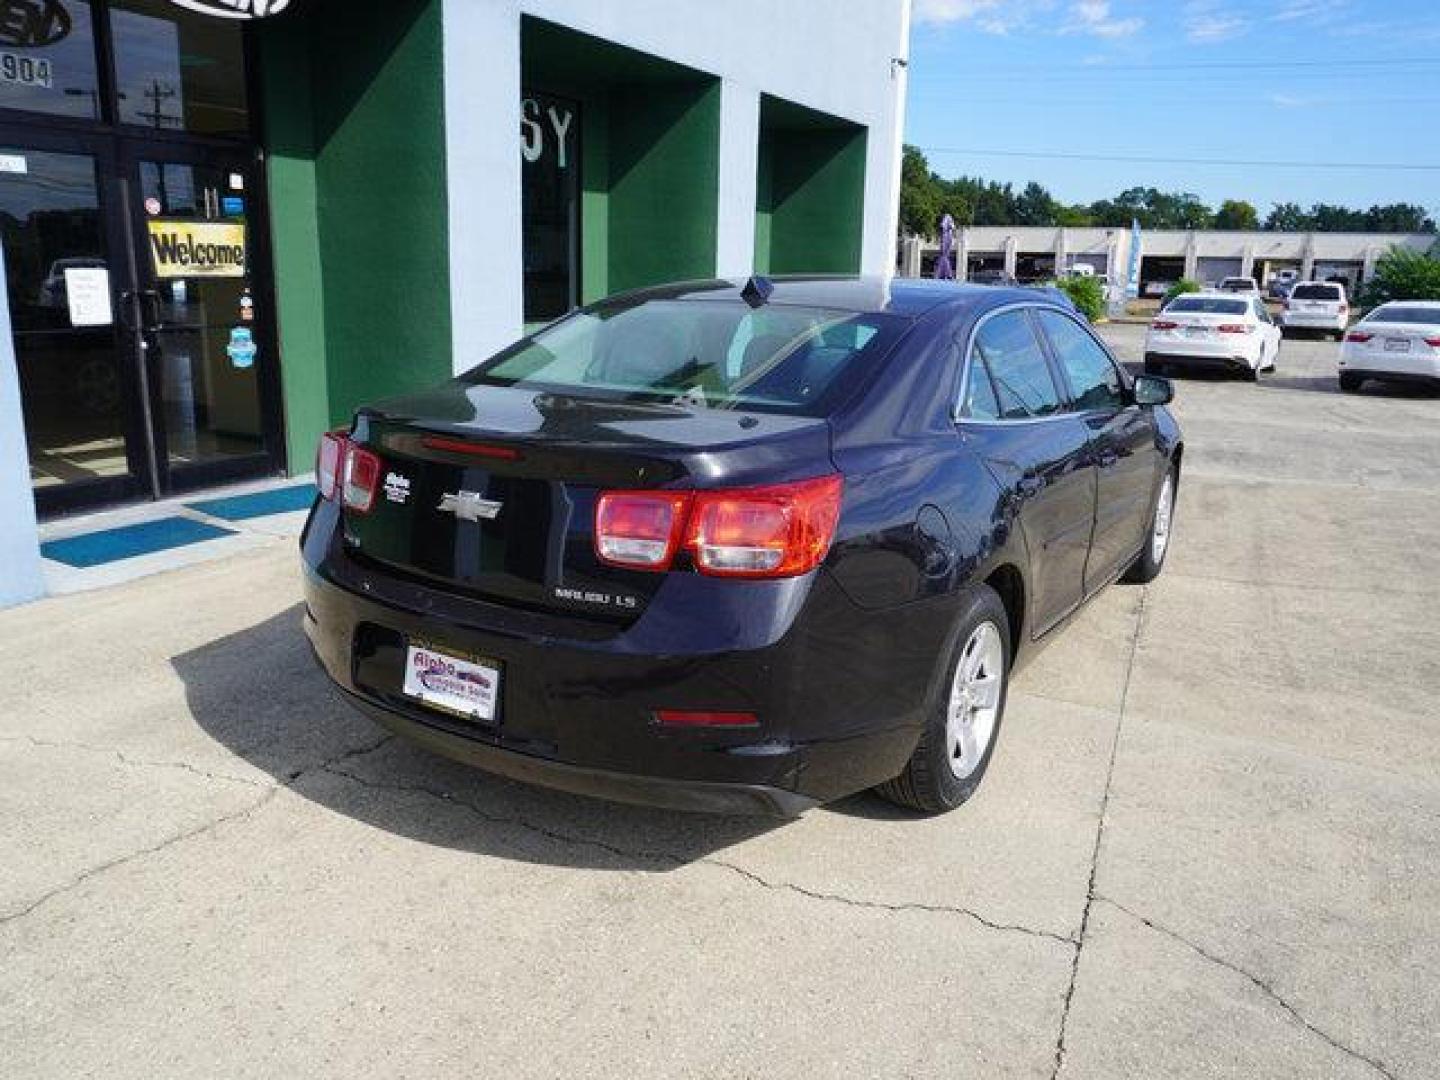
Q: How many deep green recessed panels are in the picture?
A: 3